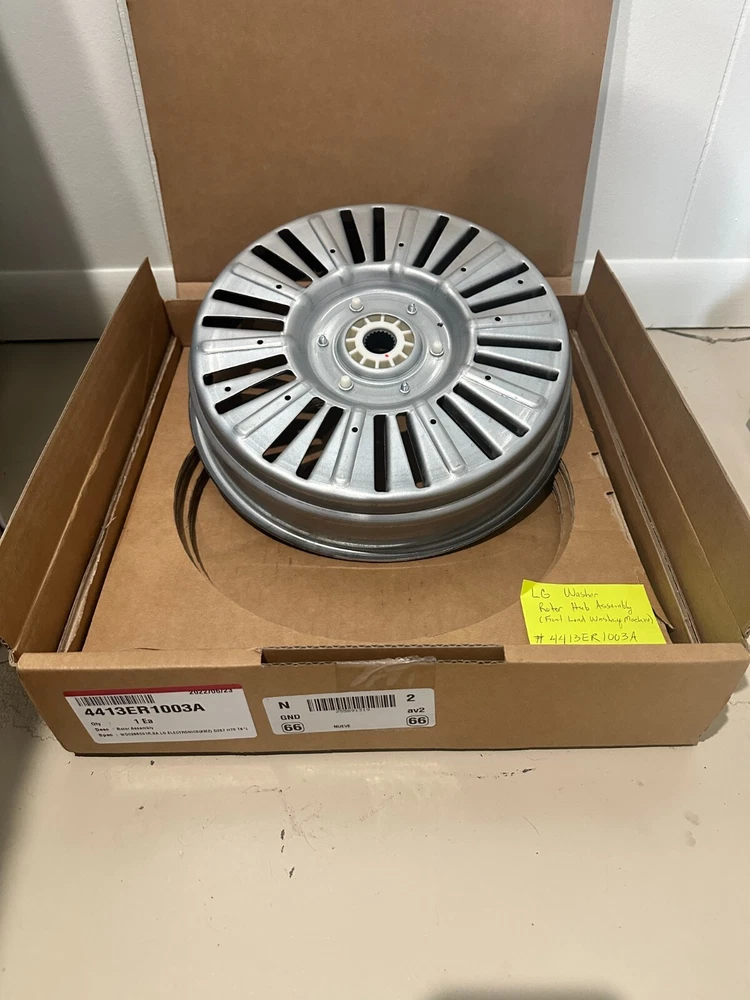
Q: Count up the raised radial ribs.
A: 10